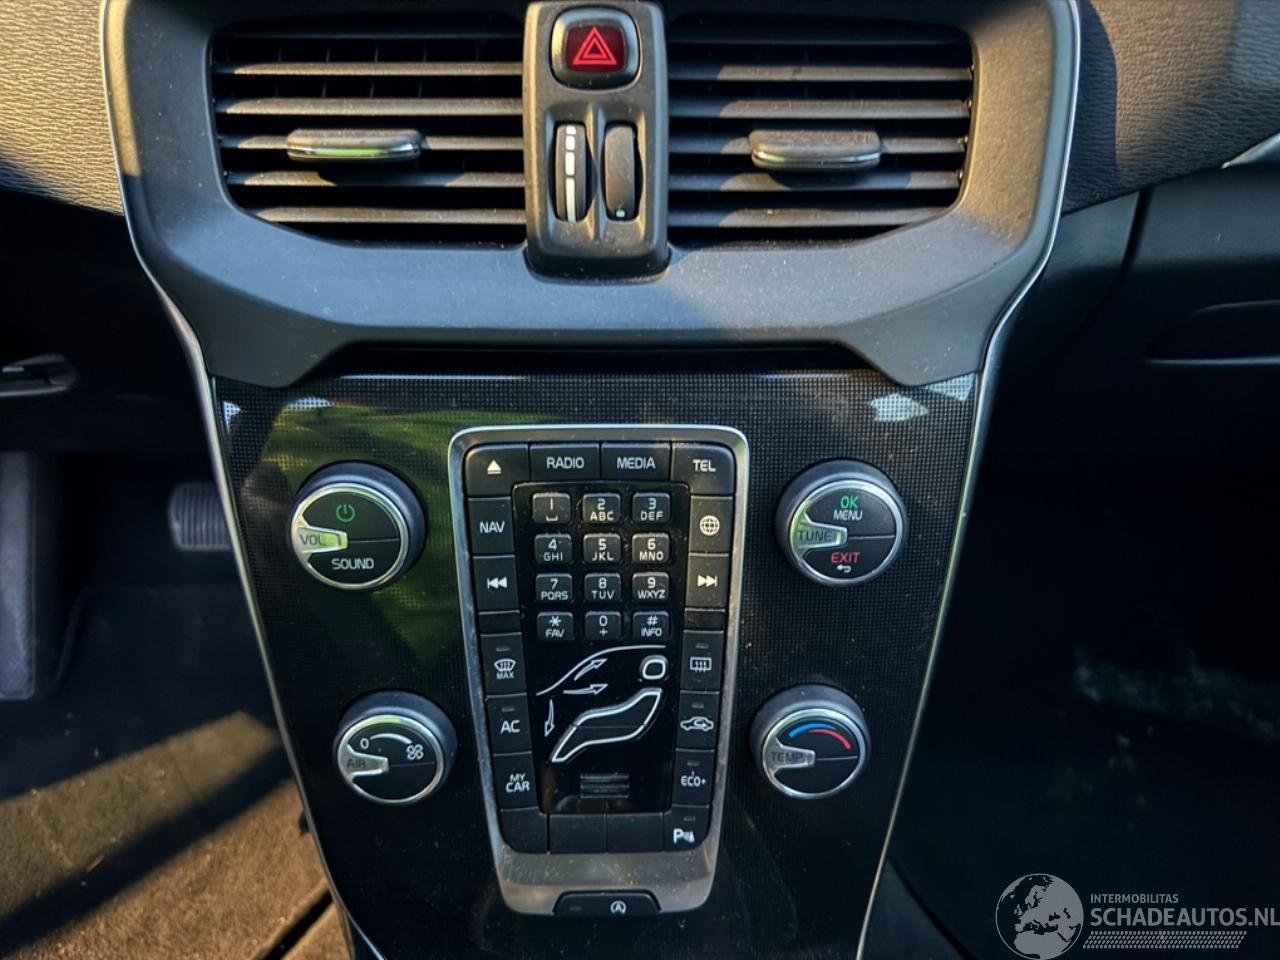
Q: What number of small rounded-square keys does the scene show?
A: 12